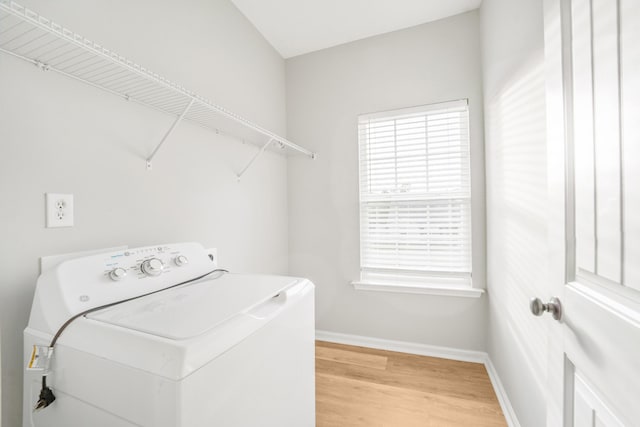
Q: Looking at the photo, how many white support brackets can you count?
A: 2